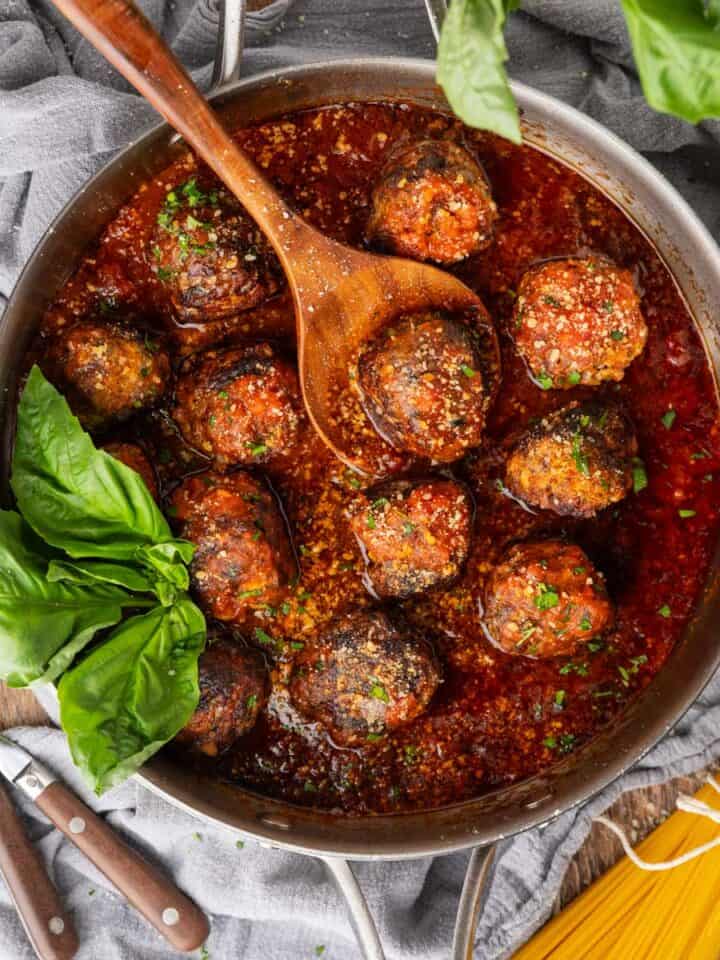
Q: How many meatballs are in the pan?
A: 13